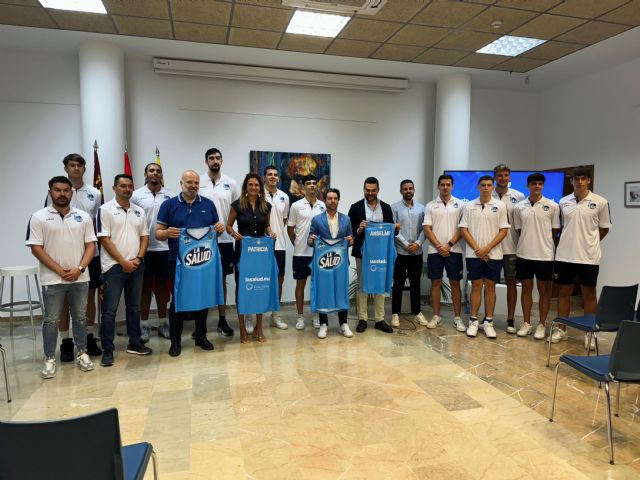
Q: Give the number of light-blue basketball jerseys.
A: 4